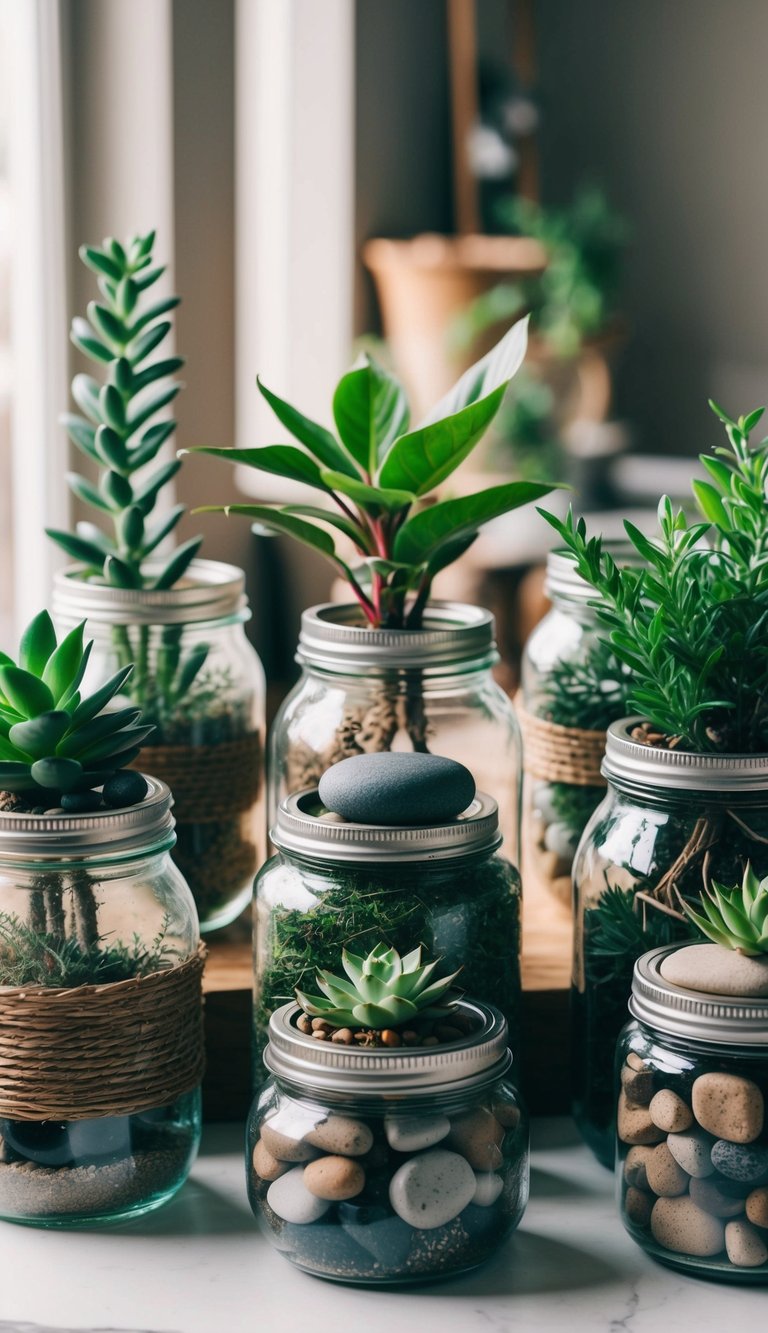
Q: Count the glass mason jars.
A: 8